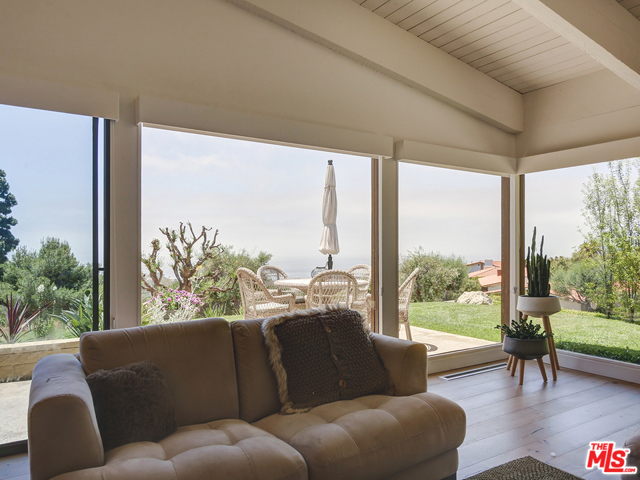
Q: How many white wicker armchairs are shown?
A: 5